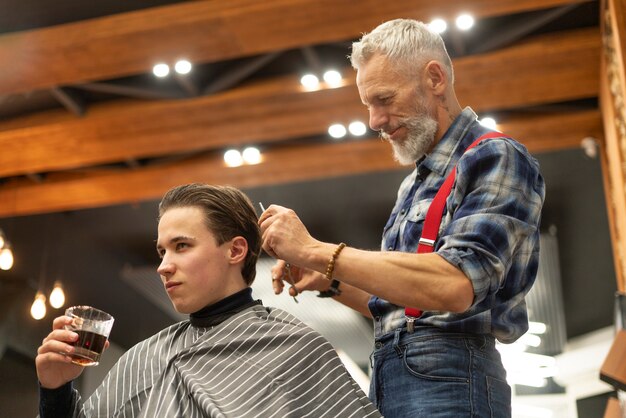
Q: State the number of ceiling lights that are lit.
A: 11